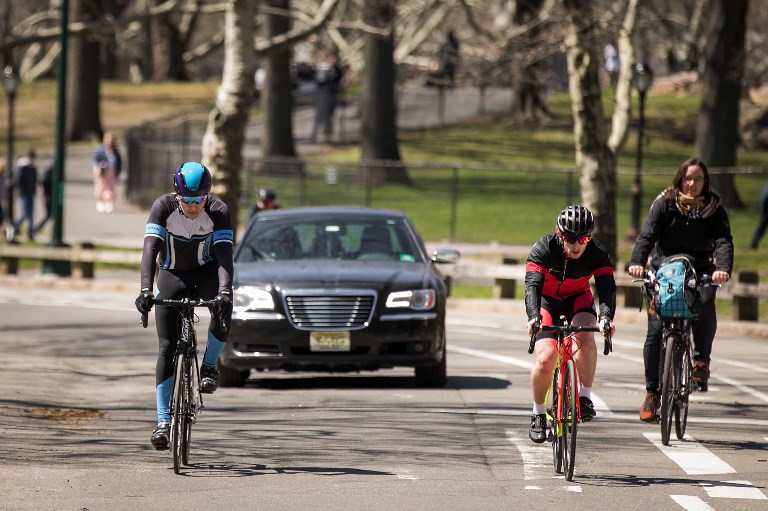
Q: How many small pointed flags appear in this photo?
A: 0